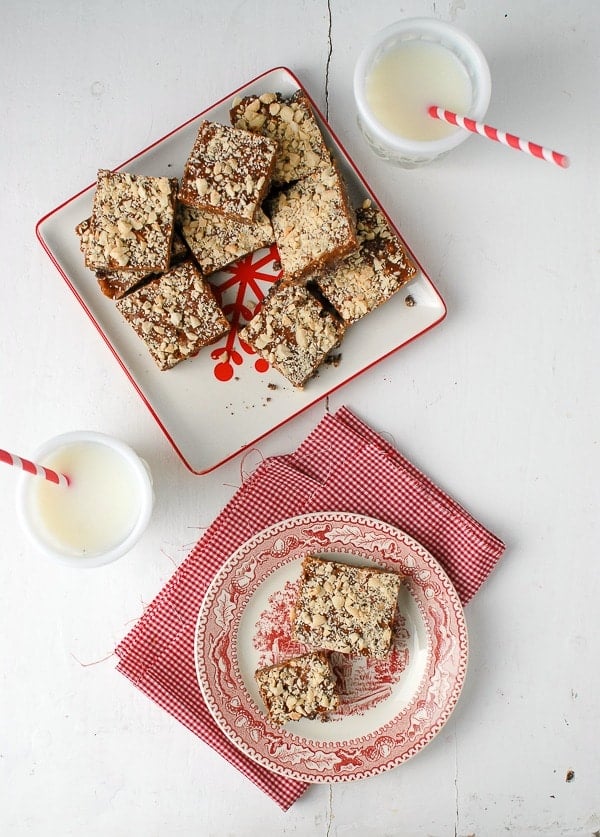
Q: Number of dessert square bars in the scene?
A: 11